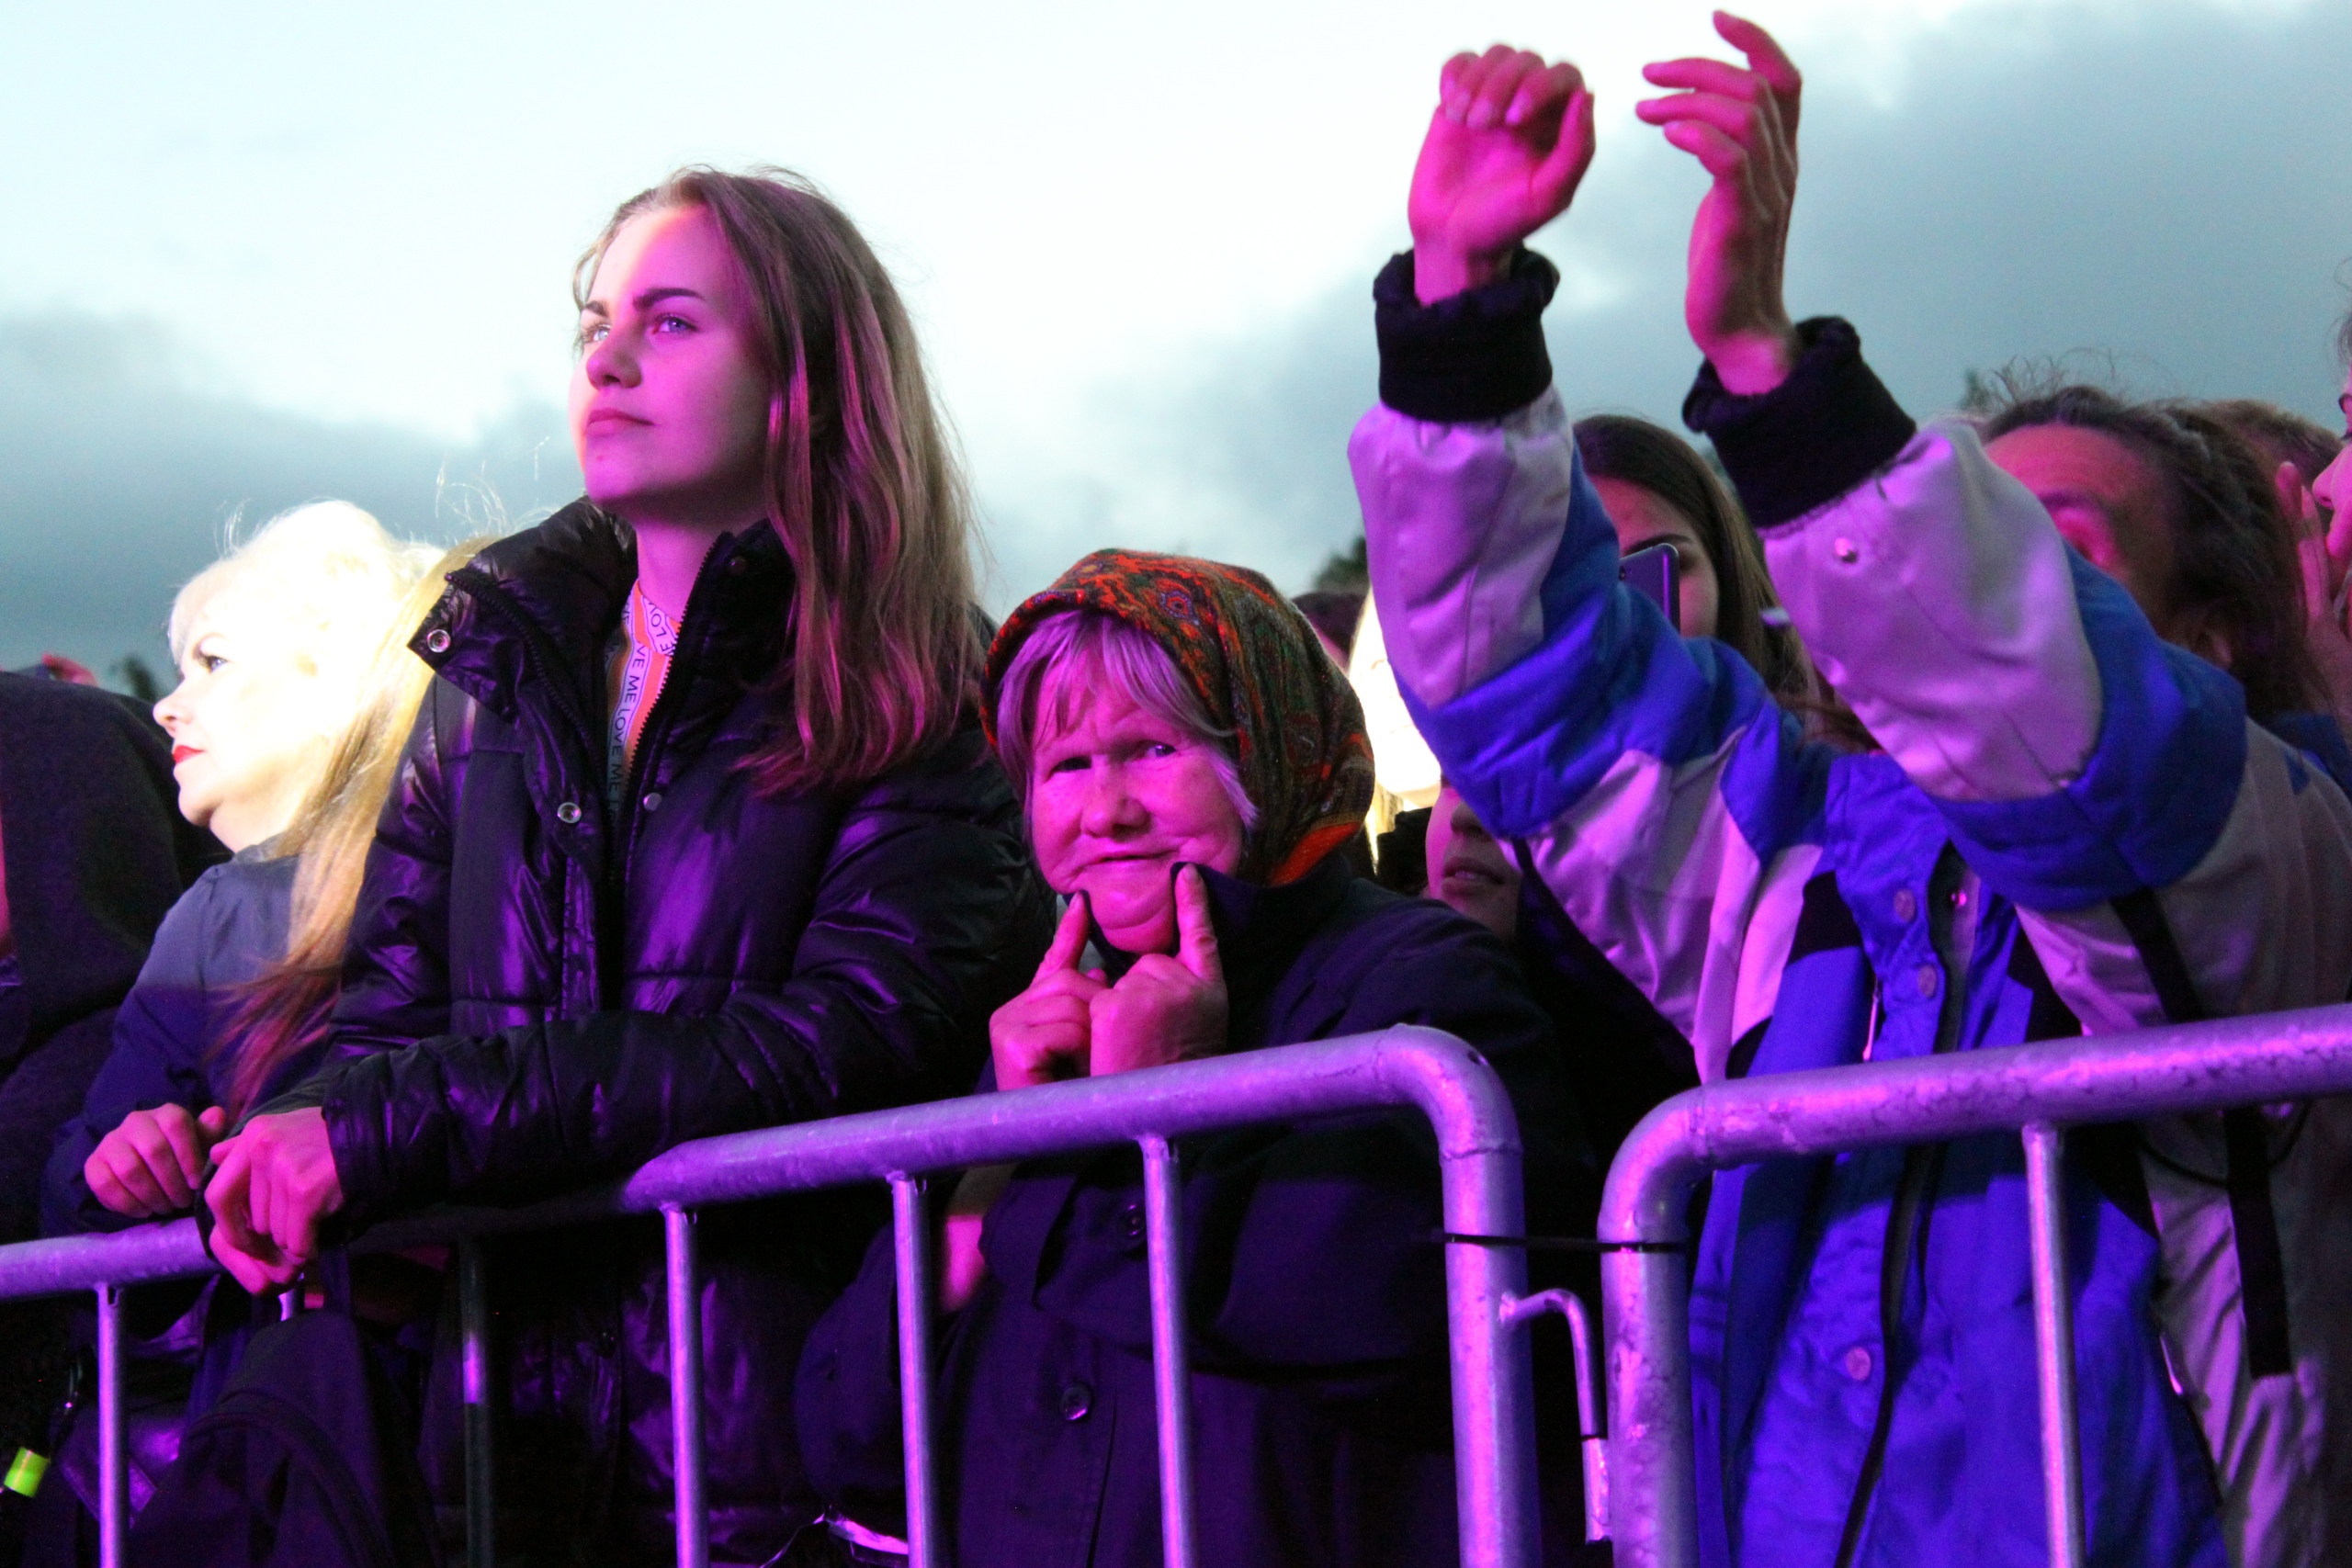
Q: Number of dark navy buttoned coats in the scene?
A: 1